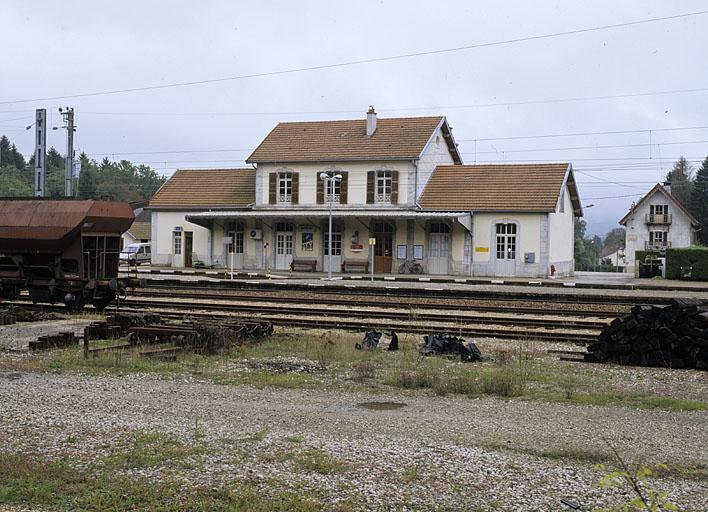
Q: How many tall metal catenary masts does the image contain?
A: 2